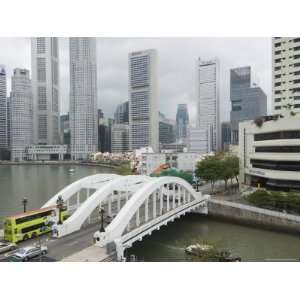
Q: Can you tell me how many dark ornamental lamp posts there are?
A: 4